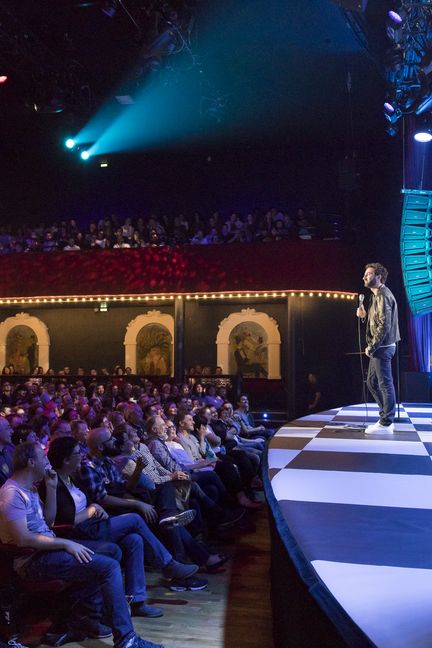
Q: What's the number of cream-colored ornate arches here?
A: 3